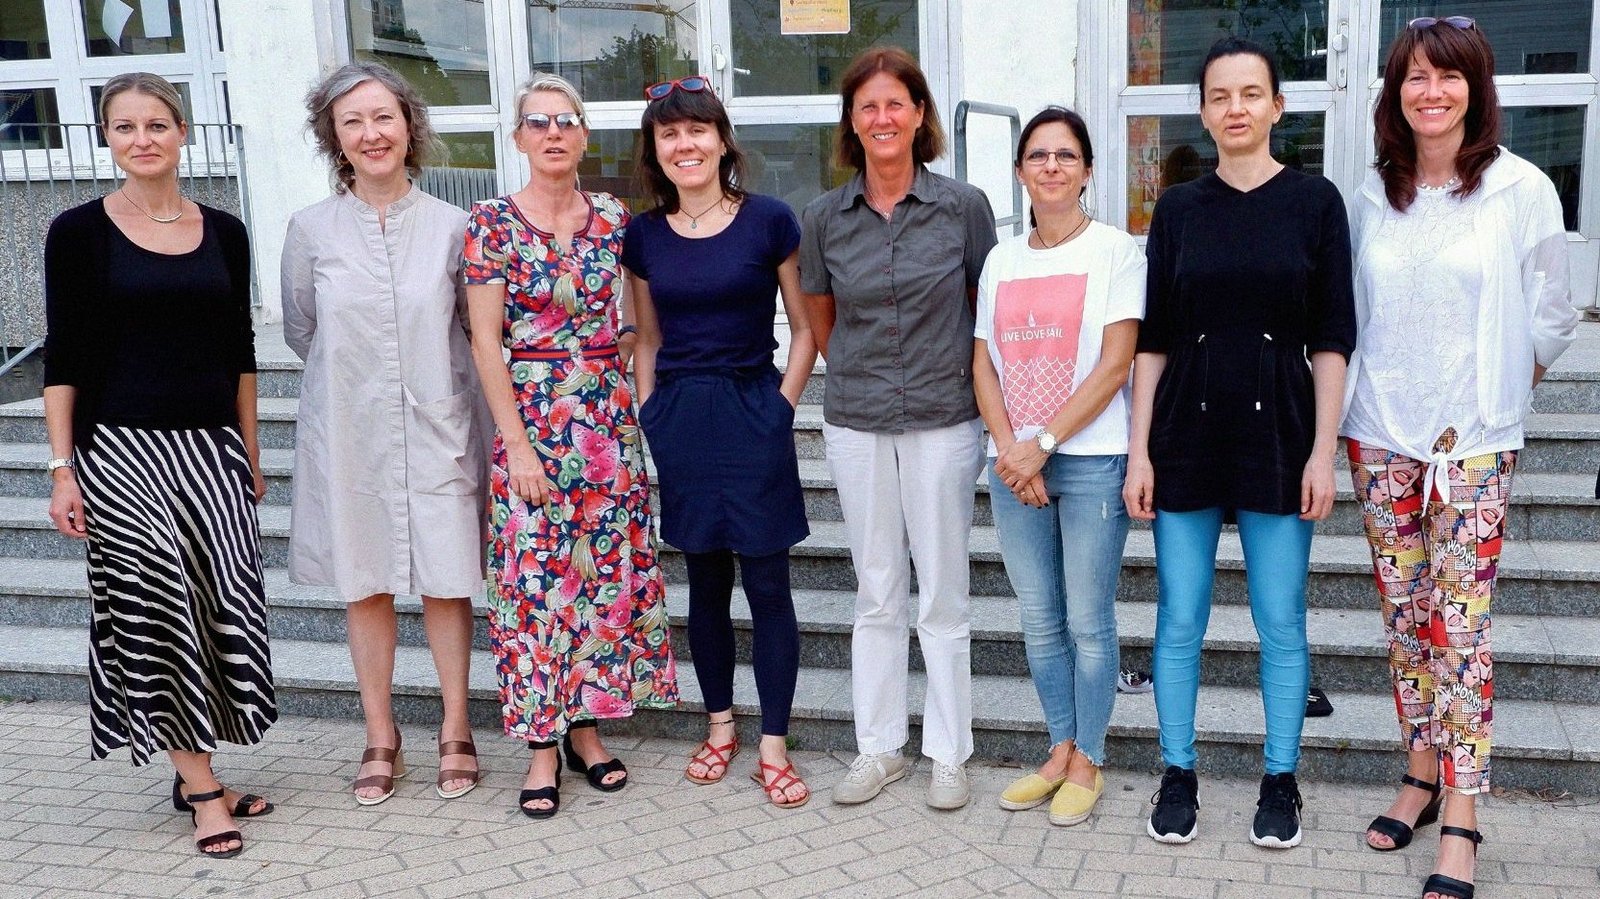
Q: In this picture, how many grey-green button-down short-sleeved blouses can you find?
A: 1